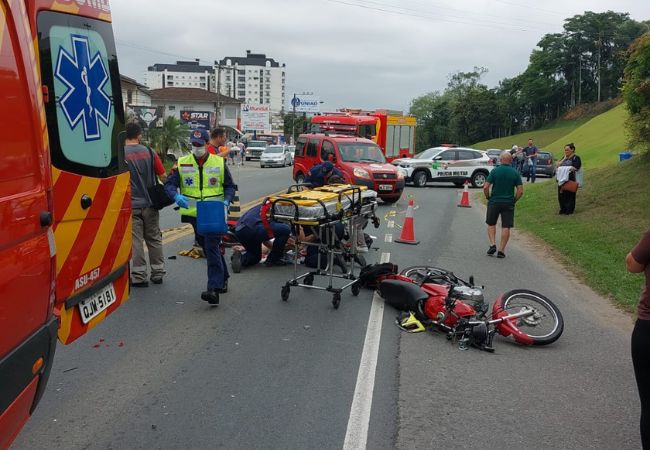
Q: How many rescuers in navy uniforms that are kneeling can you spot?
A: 2